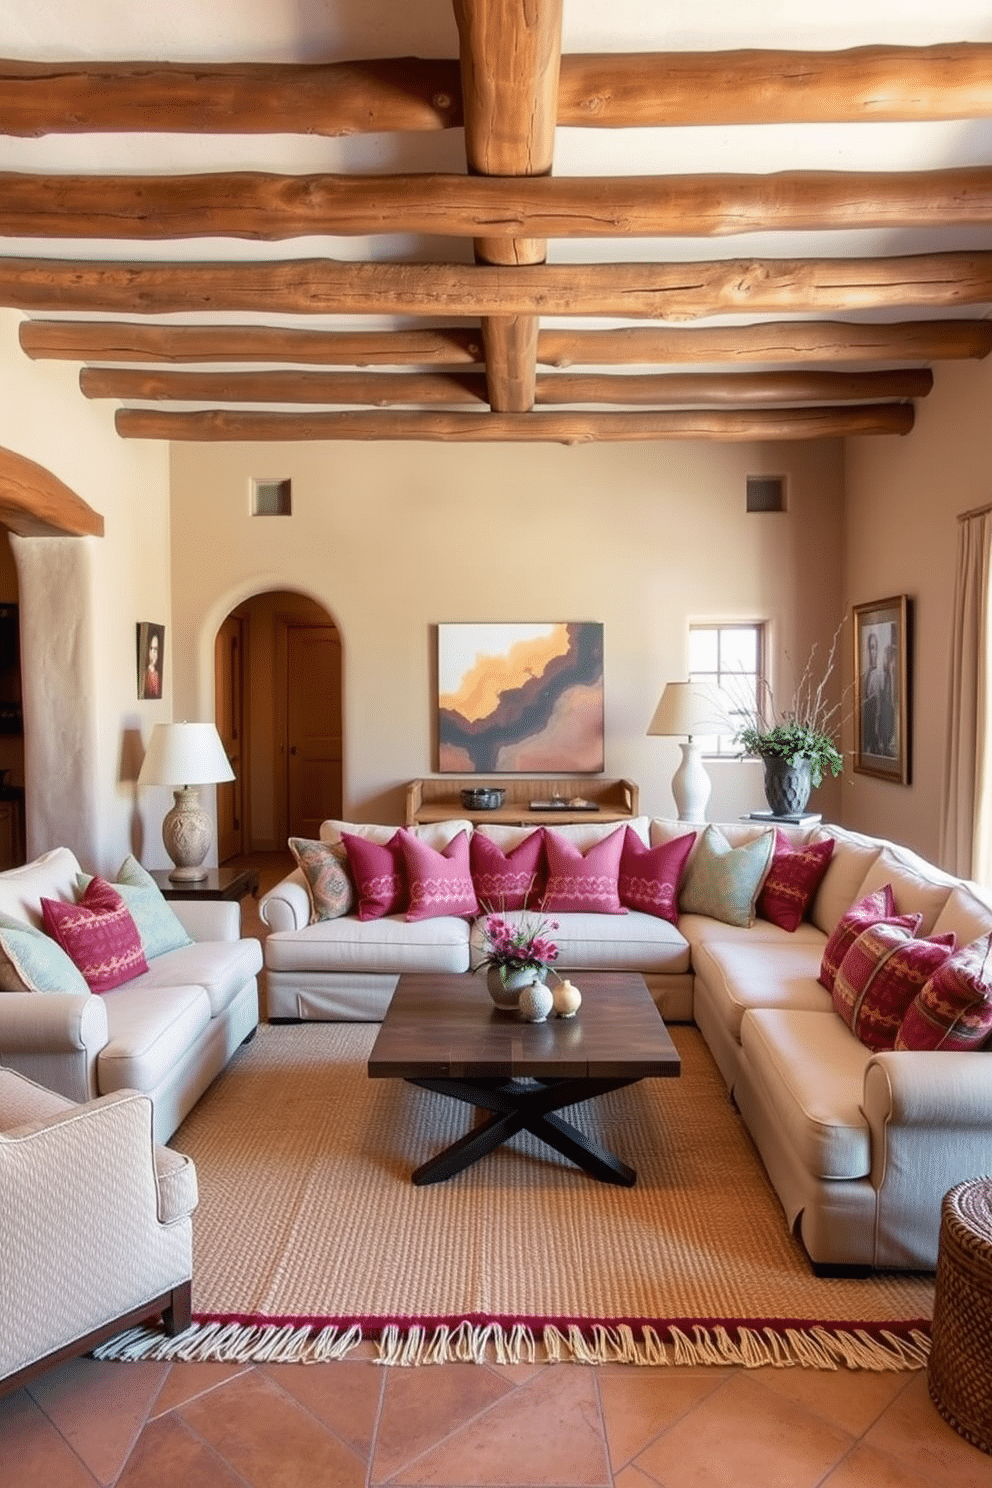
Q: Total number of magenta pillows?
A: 10